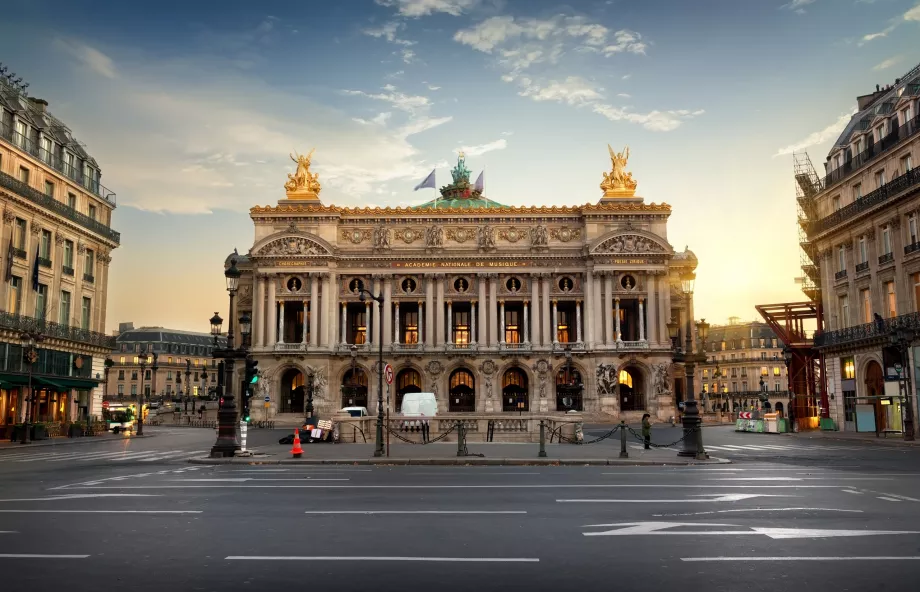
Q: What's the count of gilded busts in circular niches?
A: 7